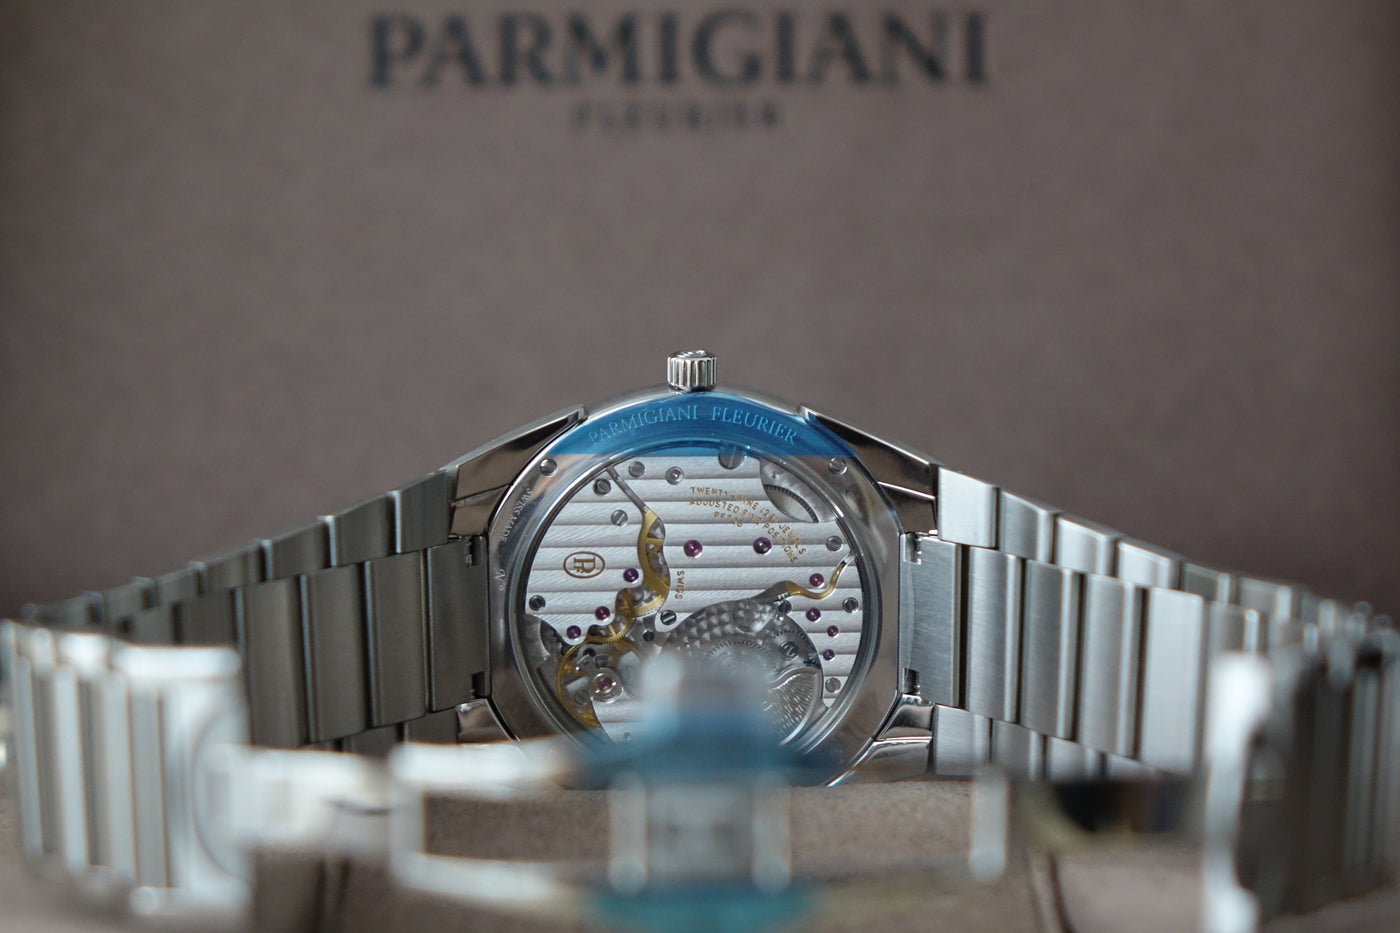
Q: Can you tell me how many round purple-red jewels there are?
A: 10